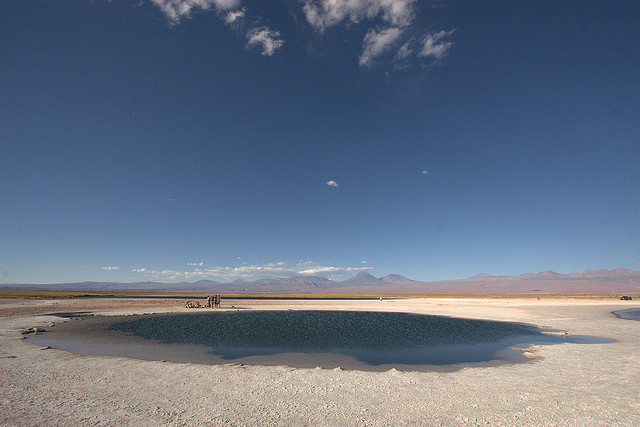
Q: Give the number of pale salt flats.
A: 1